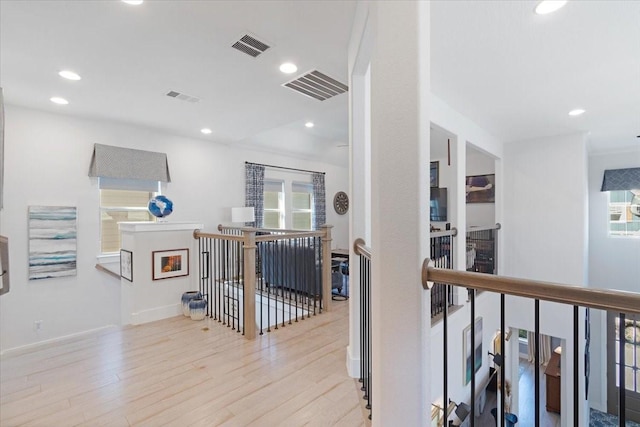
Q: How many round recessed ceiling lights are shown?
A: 8